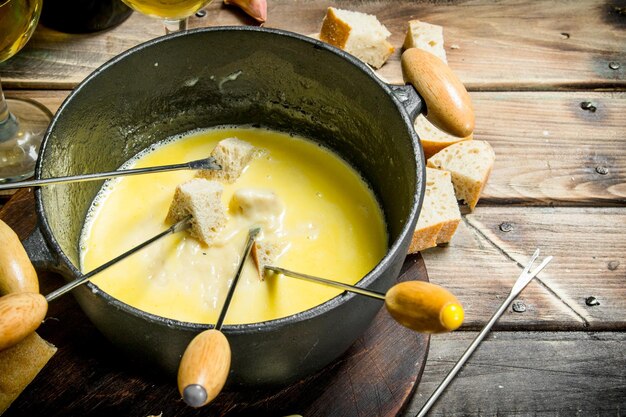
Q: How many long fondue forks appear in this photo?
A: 5